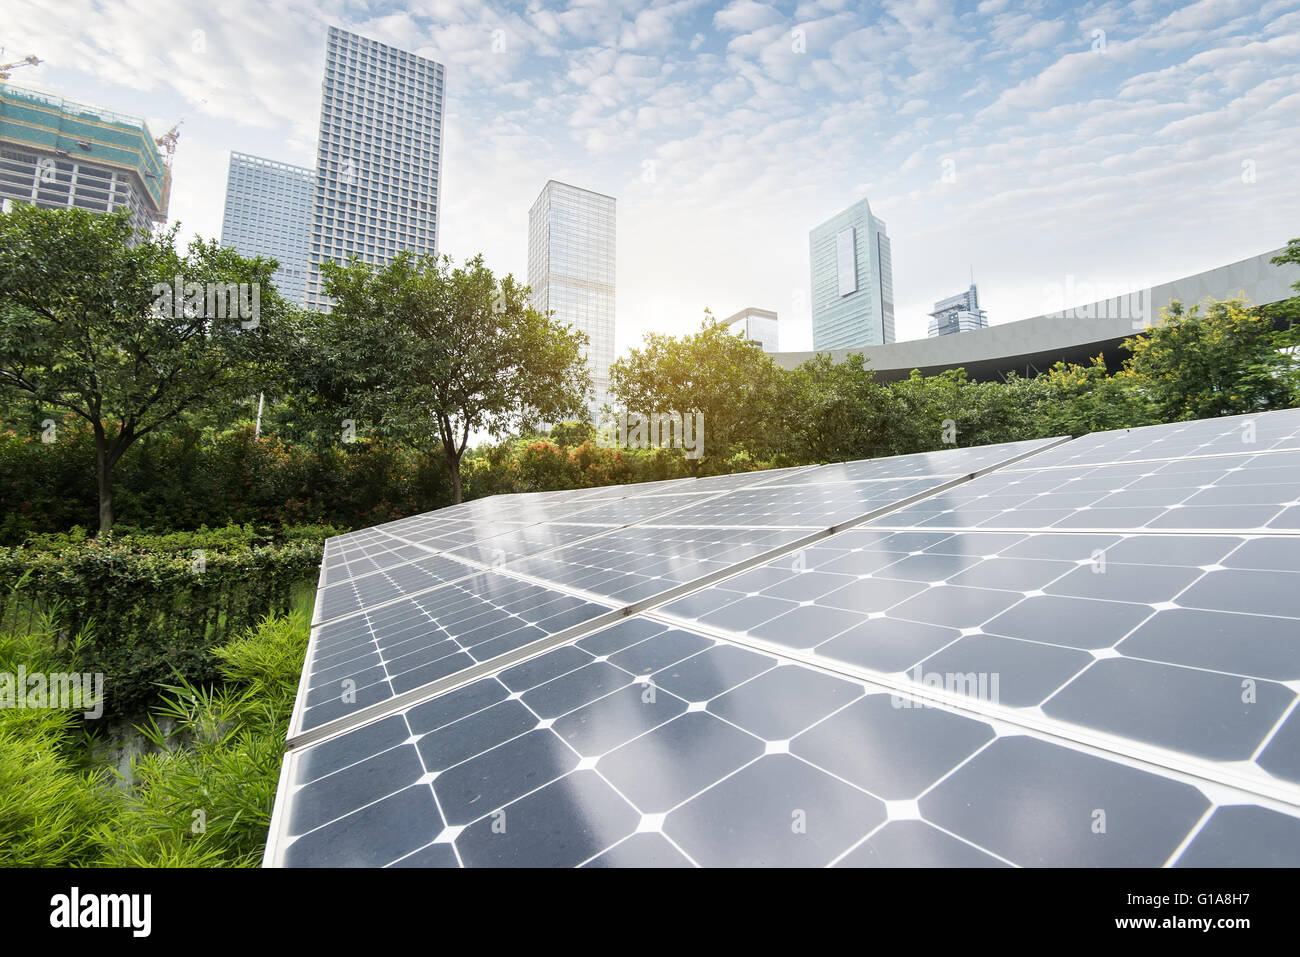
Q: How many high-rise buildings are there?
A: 7